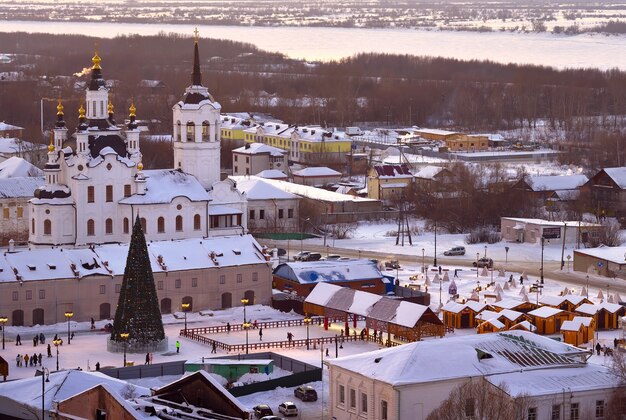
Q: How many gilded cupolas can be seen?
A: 7